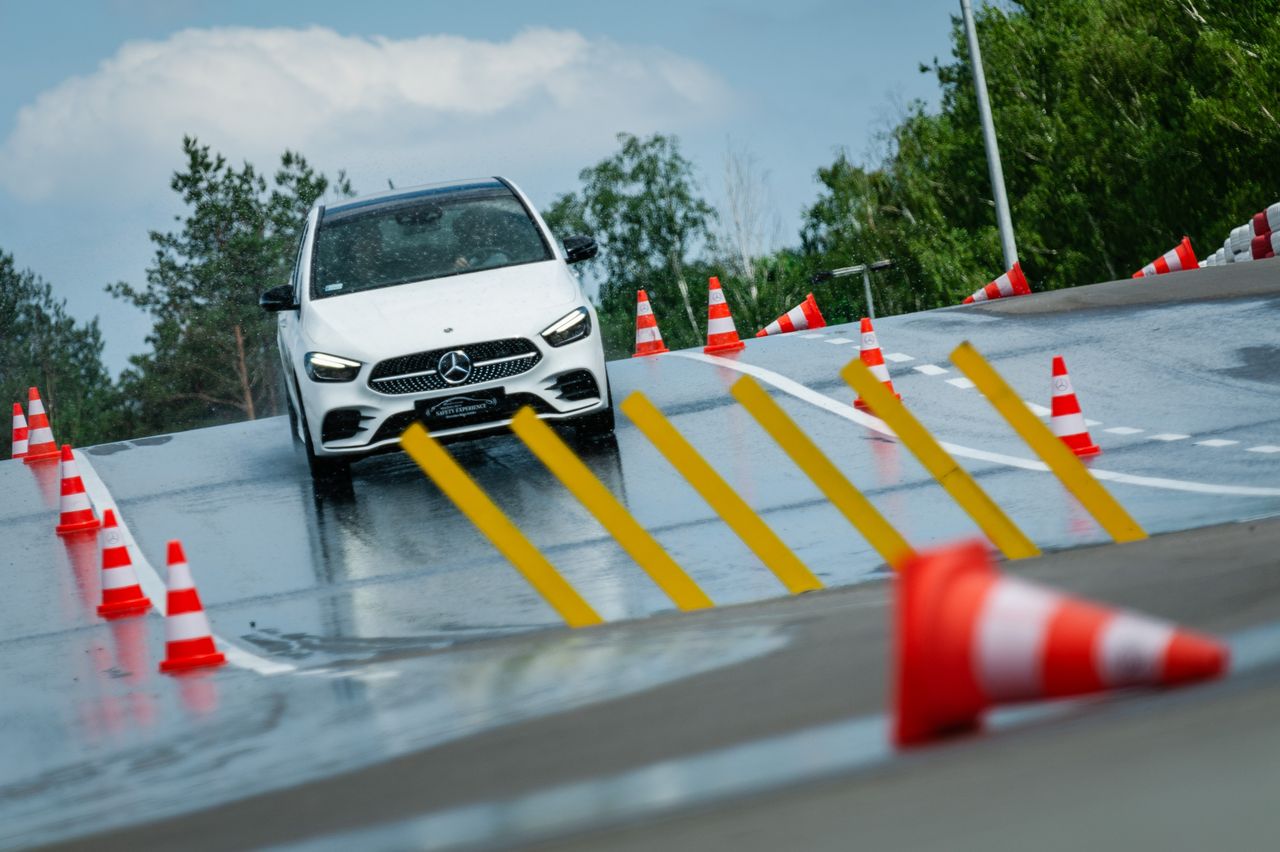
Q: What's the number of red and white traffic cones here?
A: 13